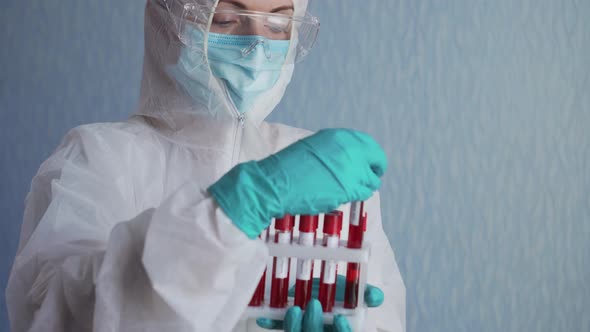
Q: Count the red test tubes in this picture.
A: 5